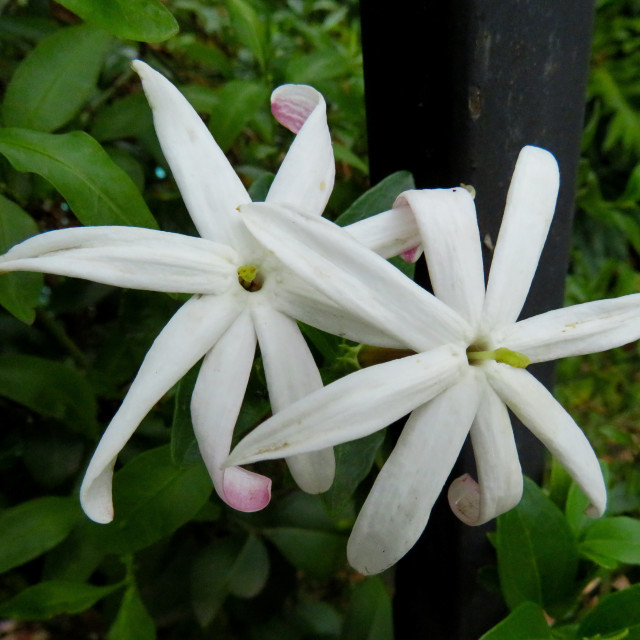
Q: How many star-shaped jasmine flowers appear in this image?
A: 2